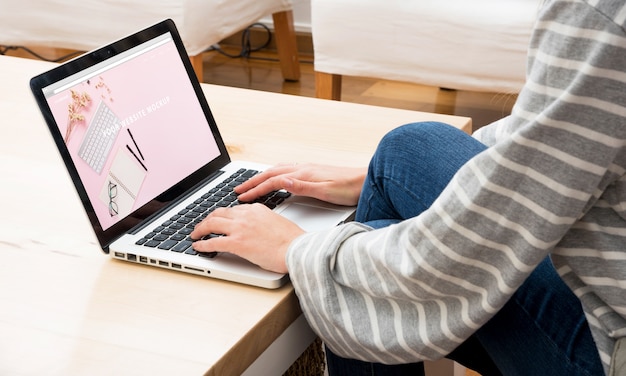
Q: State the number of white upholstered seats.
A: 2